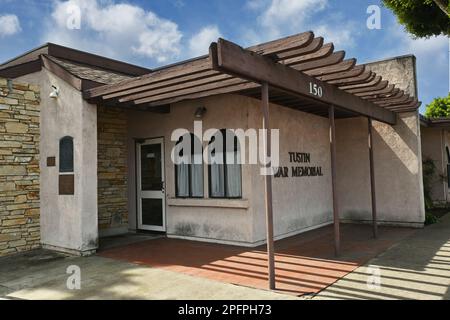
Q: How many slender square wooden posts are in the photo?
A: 3